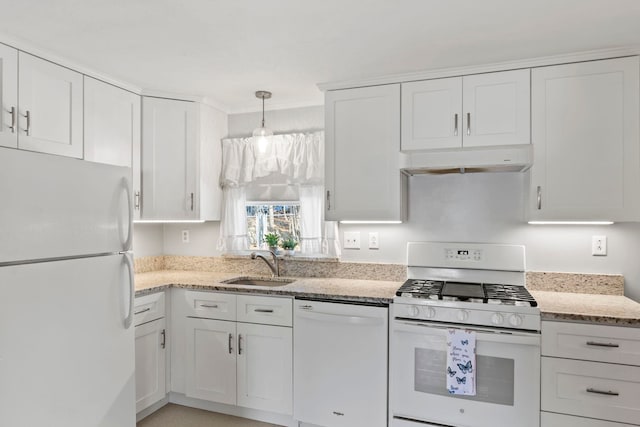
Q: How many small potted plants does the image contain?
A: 2